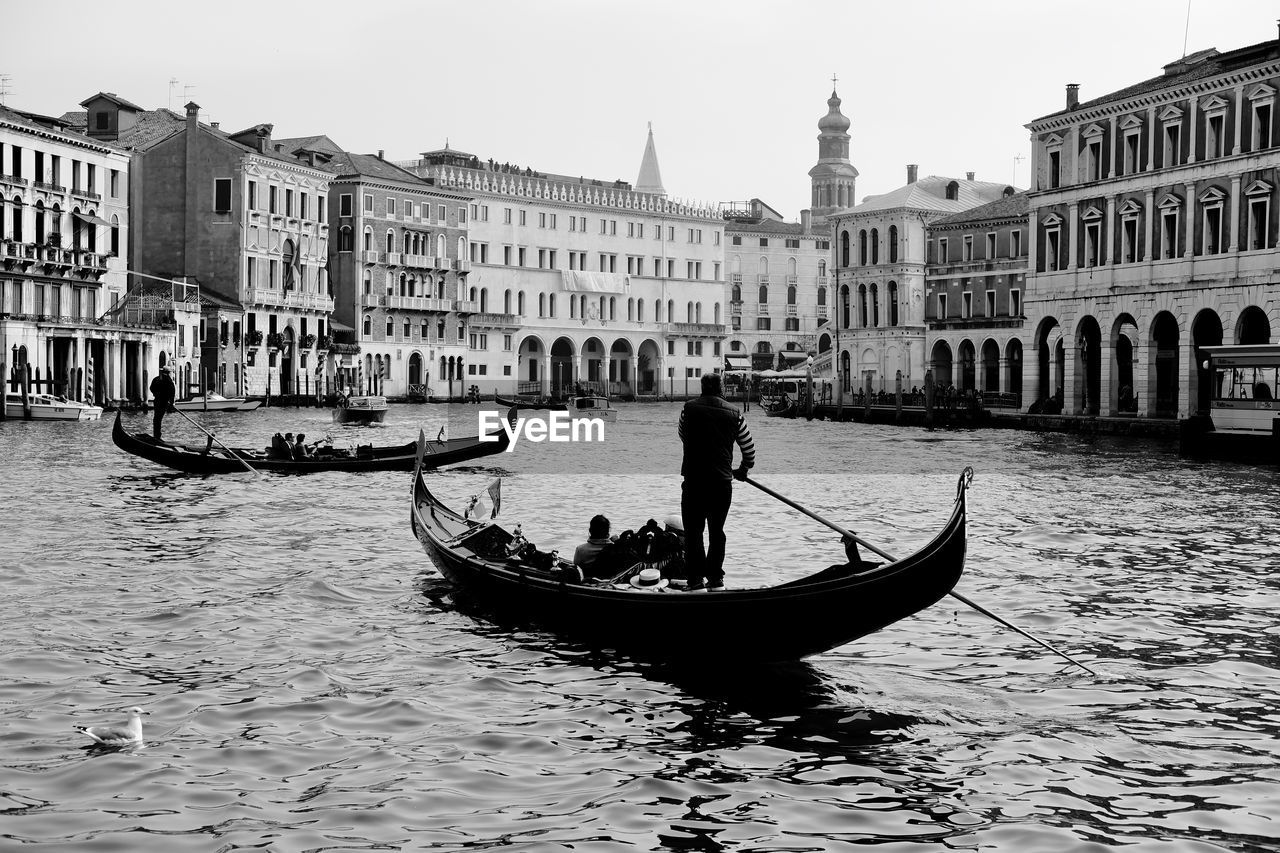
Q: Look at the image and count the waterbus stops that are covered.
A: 1